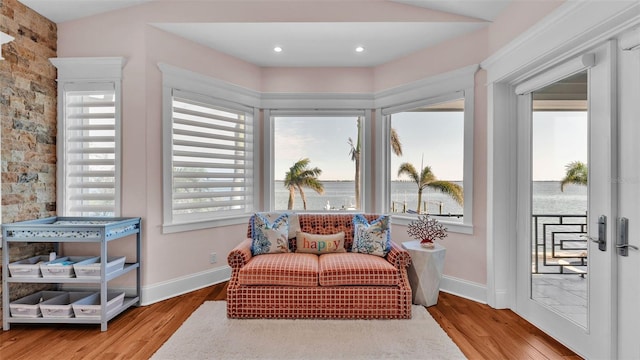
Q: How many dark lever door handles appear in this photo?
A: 2